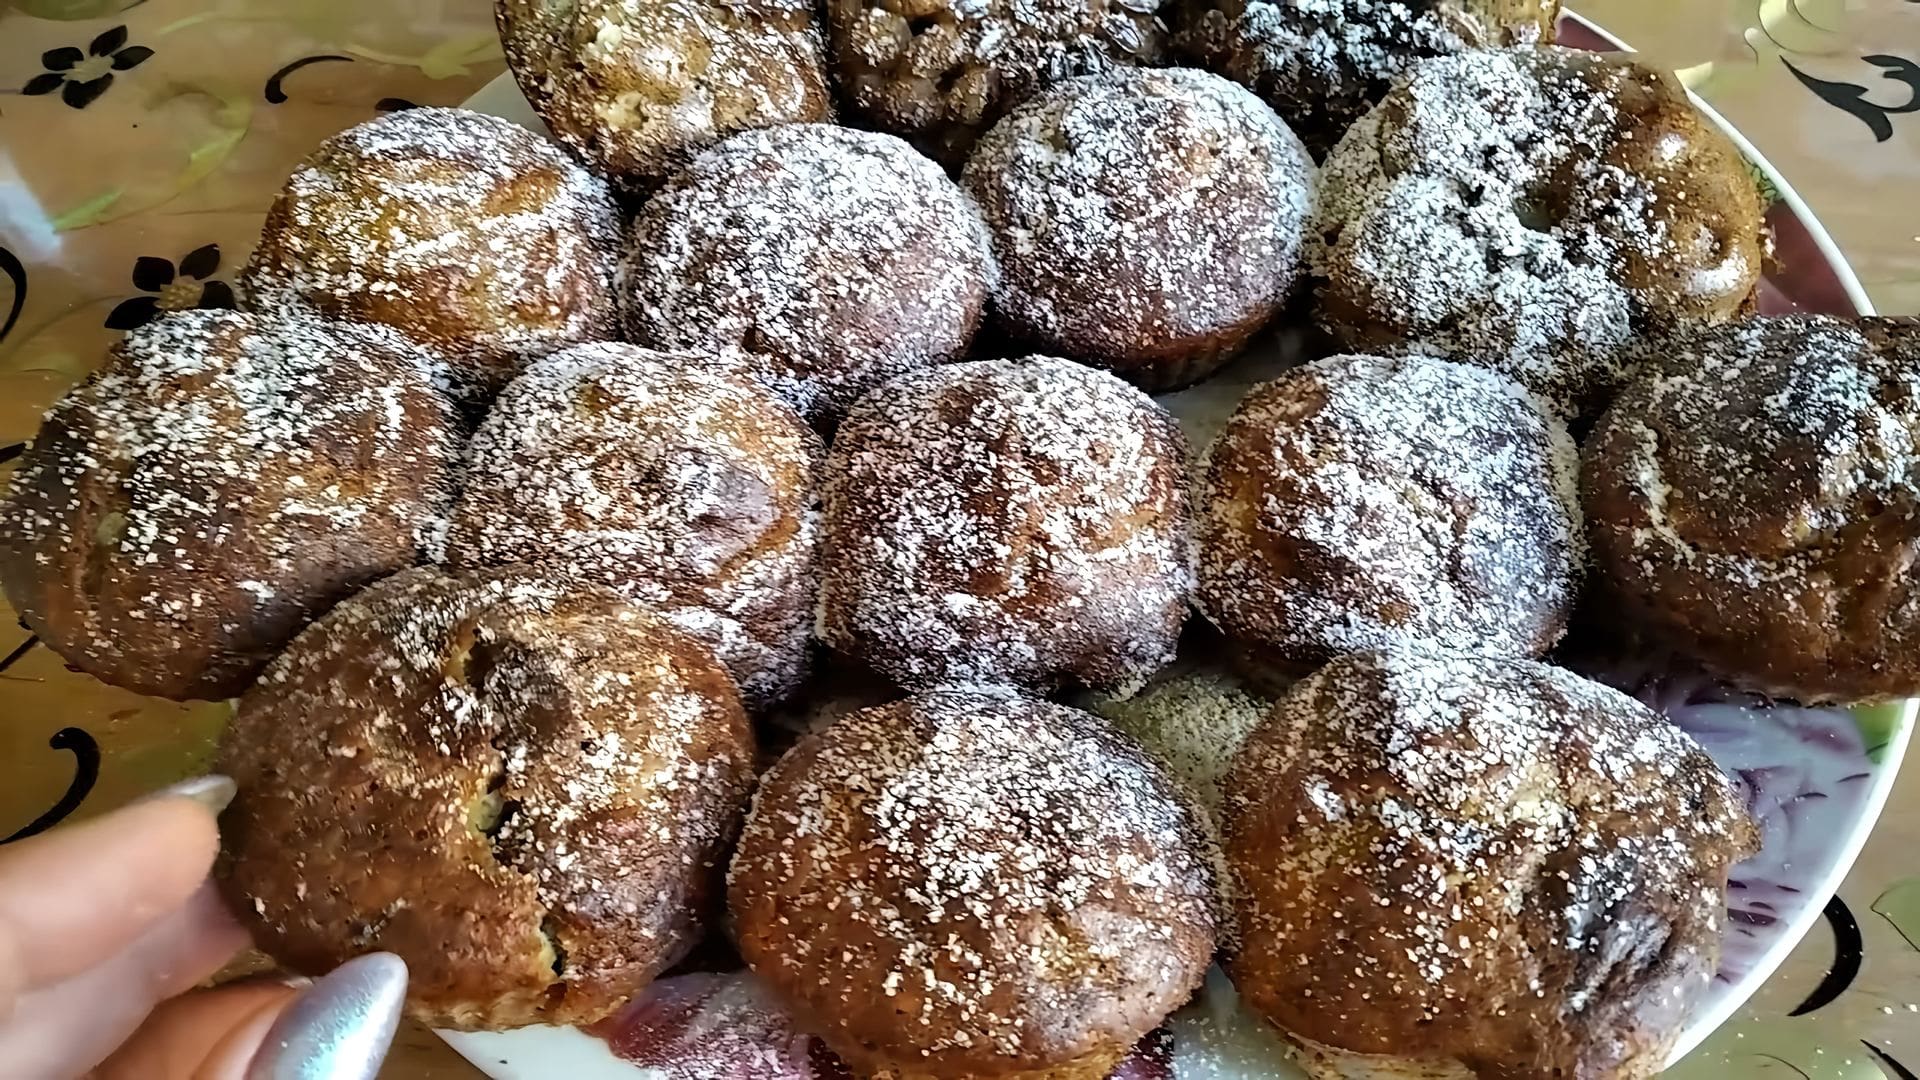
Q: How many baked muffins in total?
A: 15